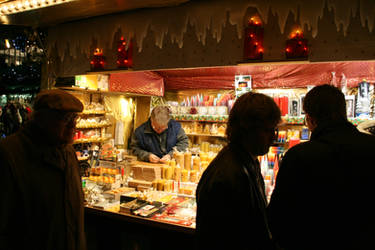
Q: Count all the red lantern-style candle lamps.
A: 4